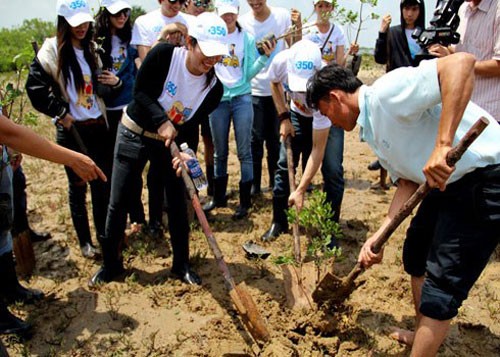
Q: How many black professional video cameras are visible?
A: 1